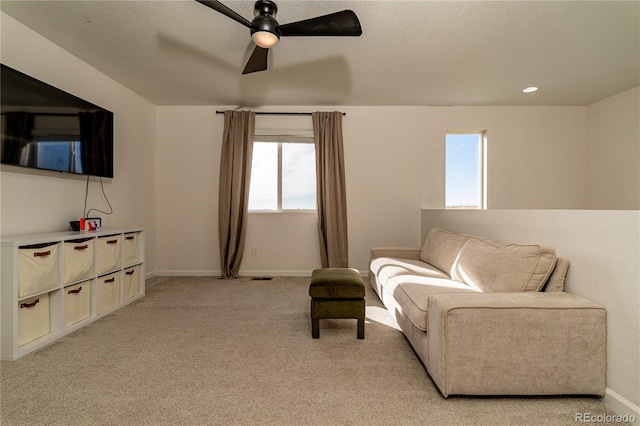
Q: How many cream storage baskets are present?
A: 8